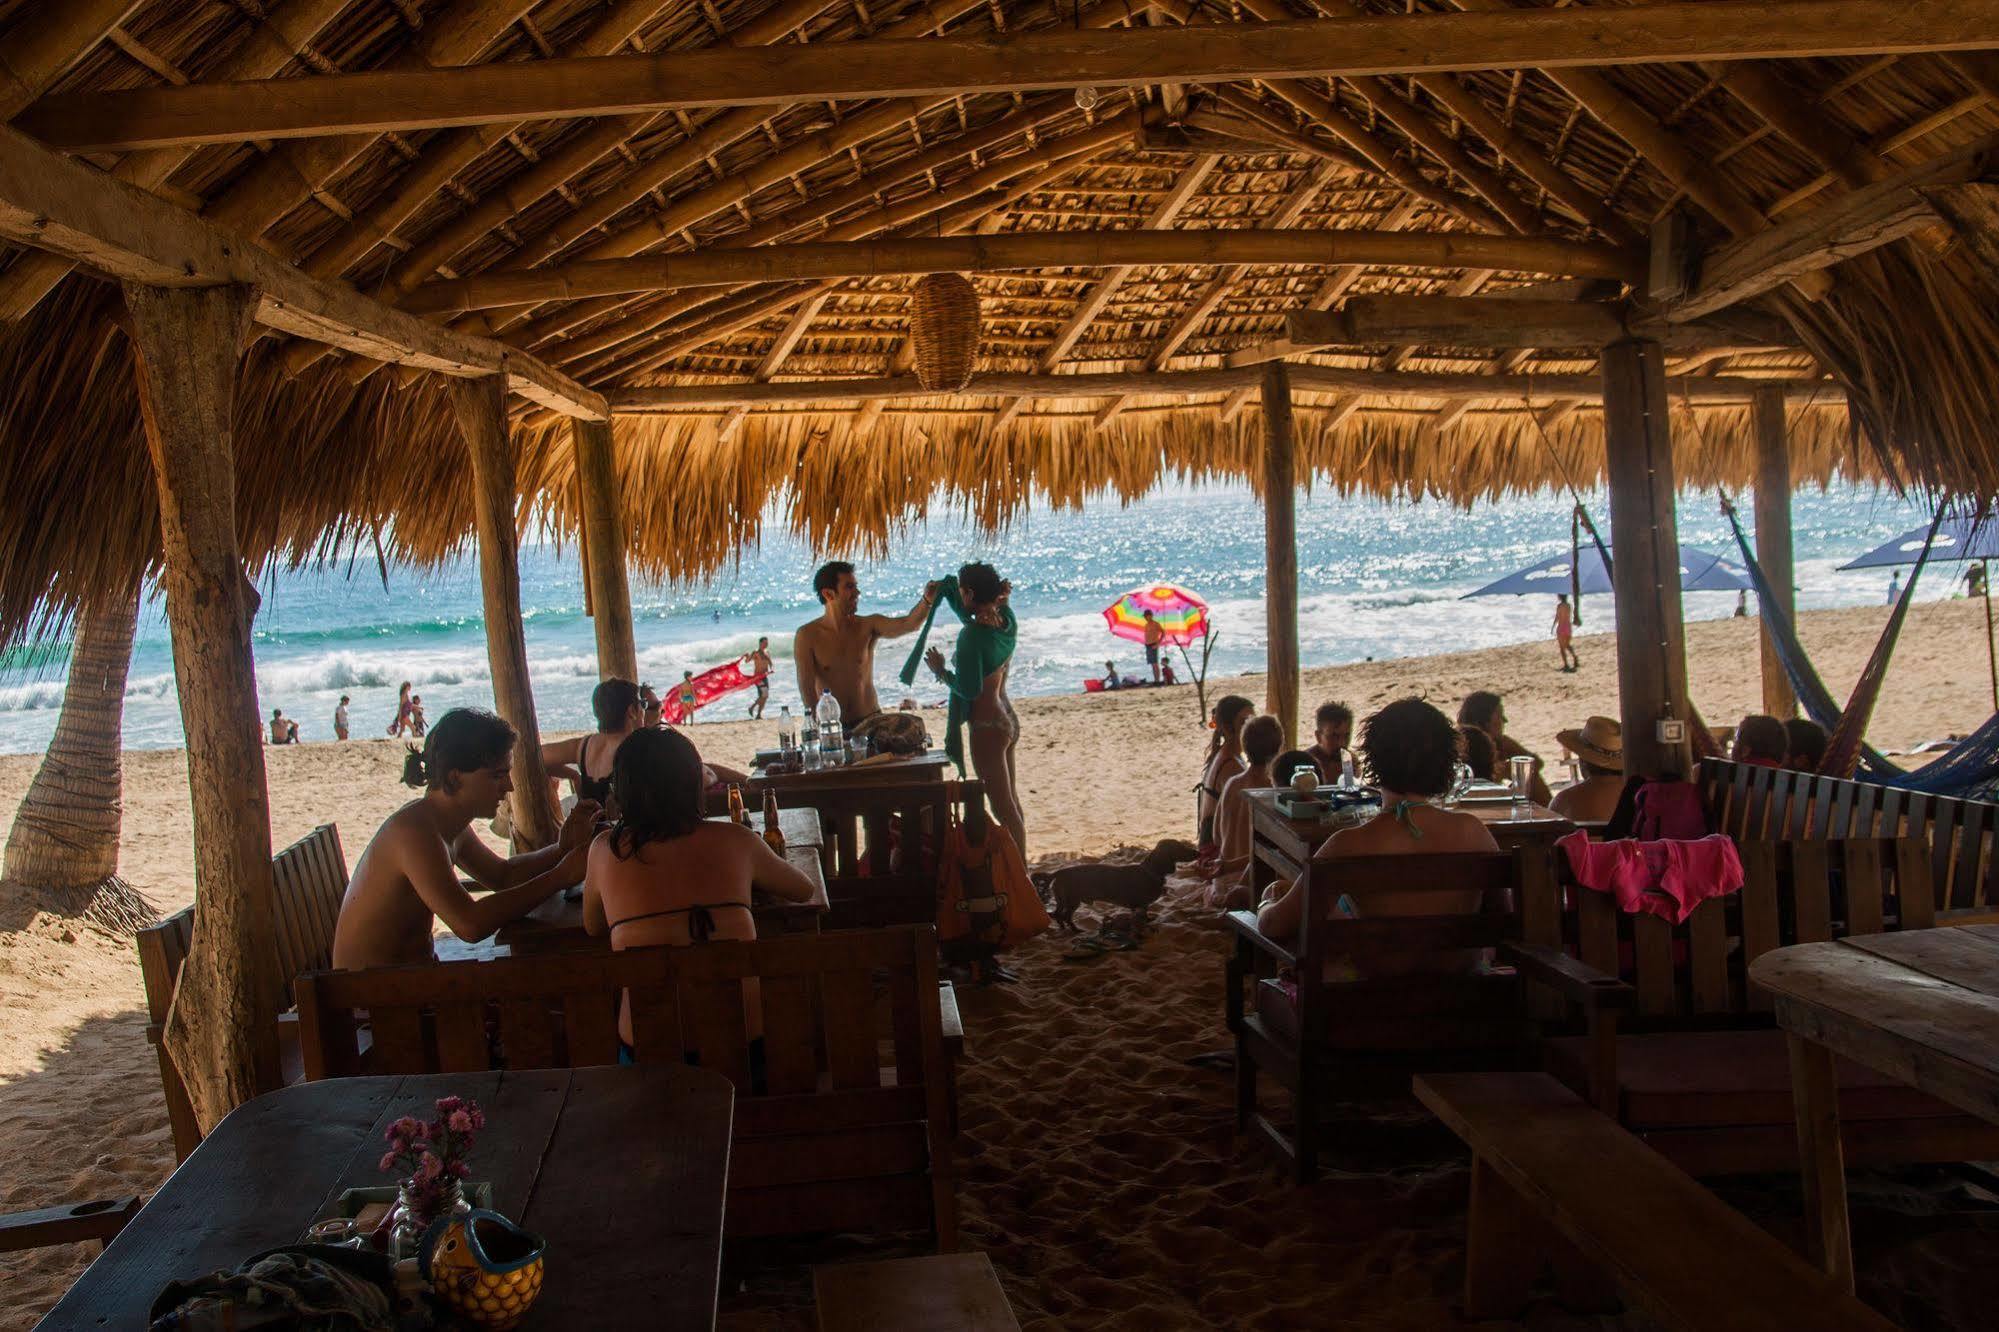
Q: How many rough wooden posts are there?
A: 6